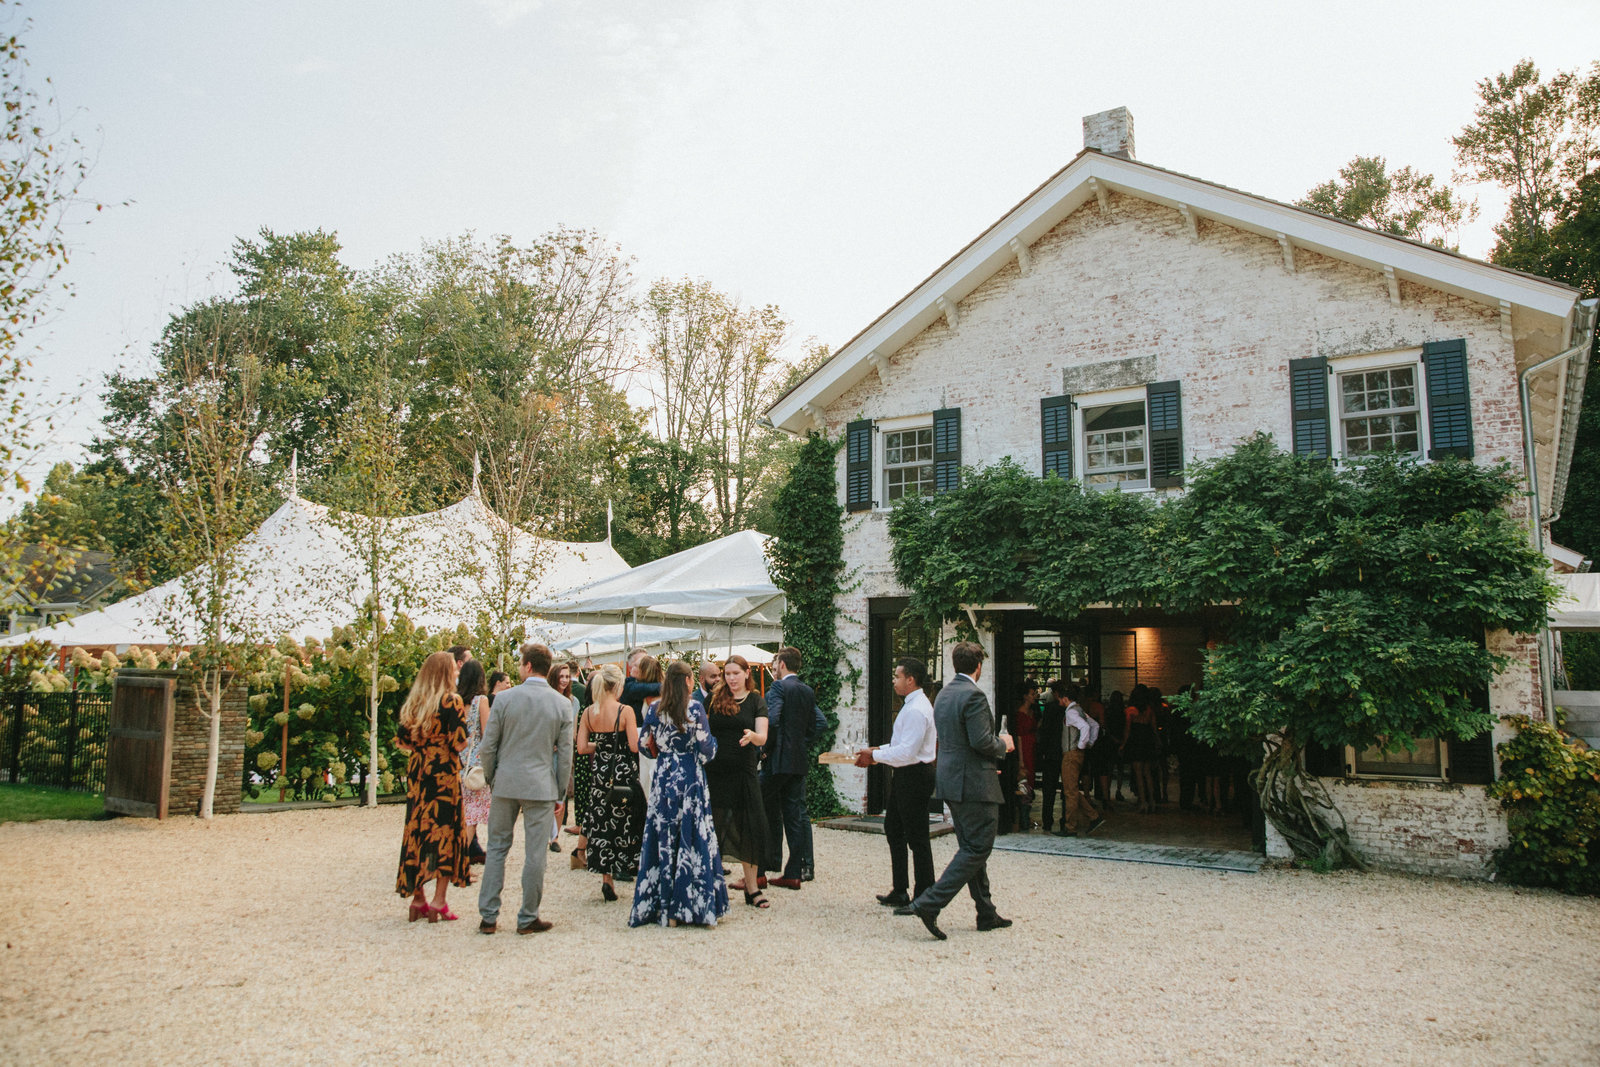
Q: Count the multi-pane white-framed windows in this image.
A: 3